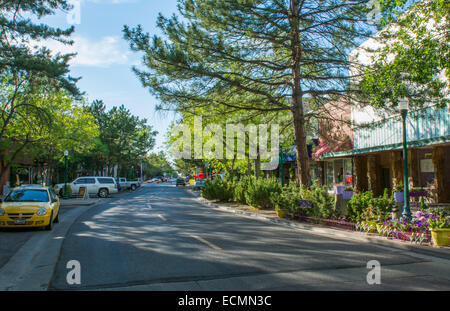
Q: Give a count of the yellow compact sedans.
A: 1